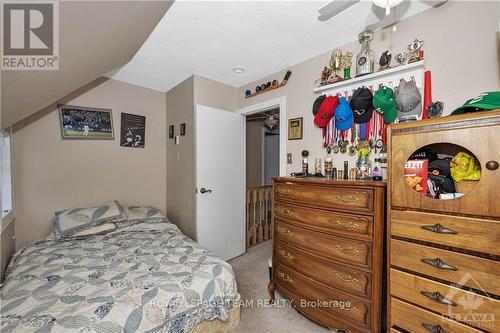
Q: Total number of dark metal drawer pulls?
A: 4